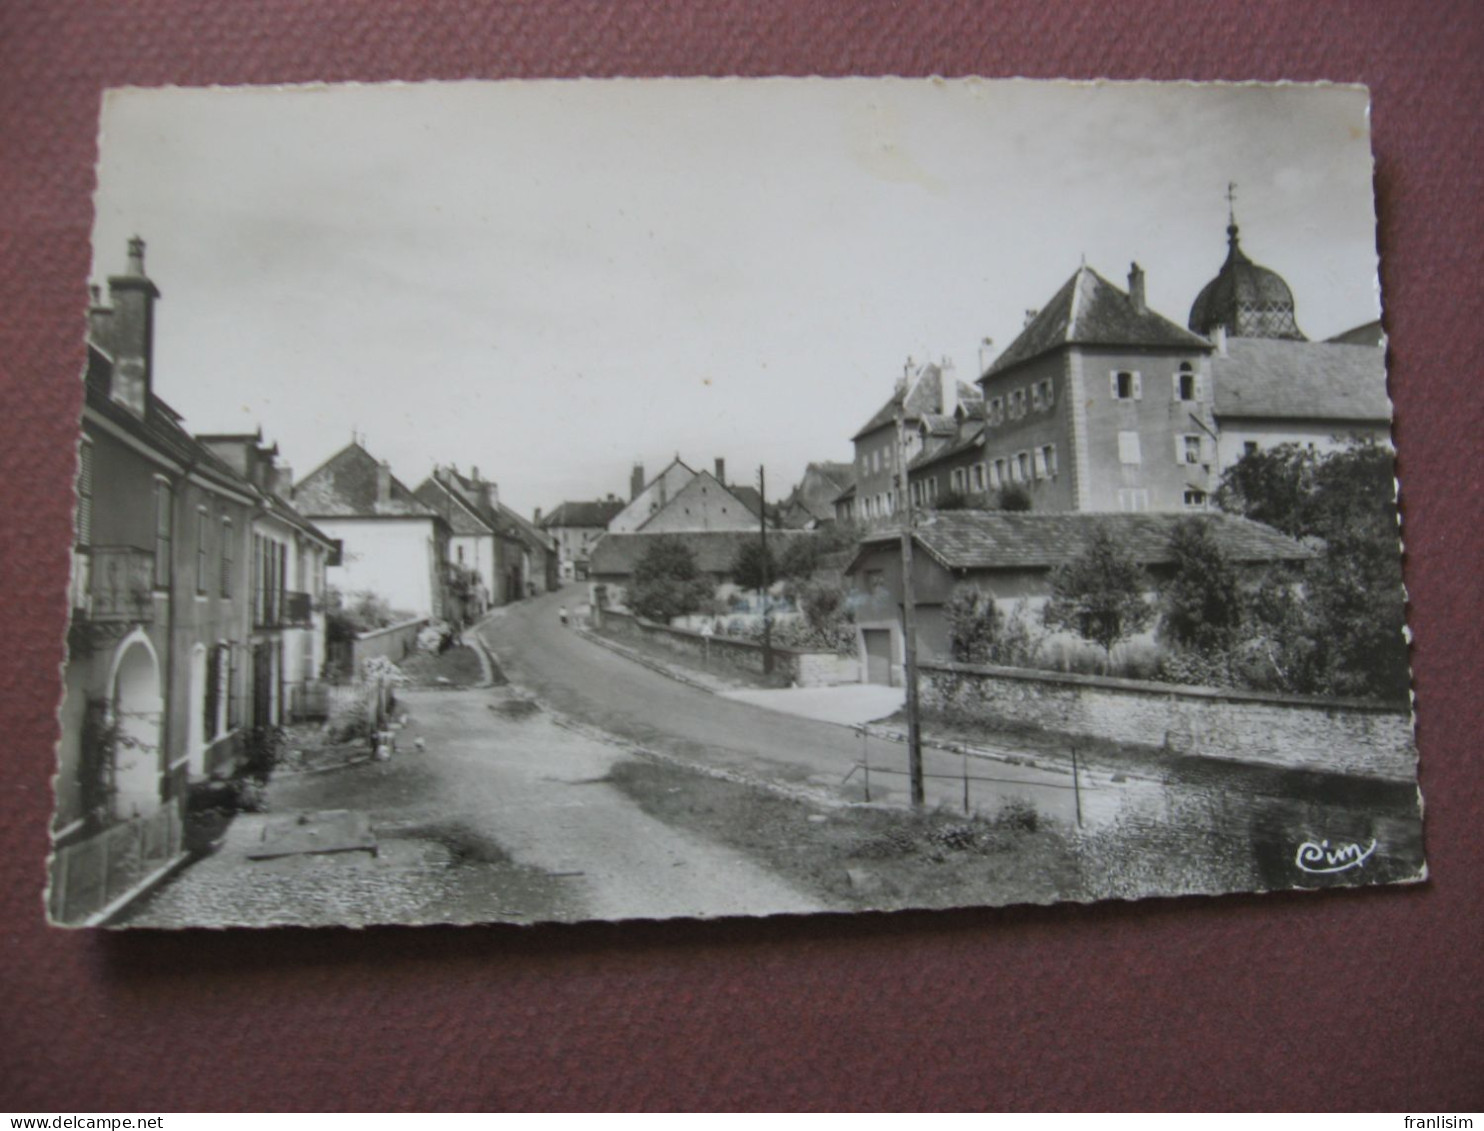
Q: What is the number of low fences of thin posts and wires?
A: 1